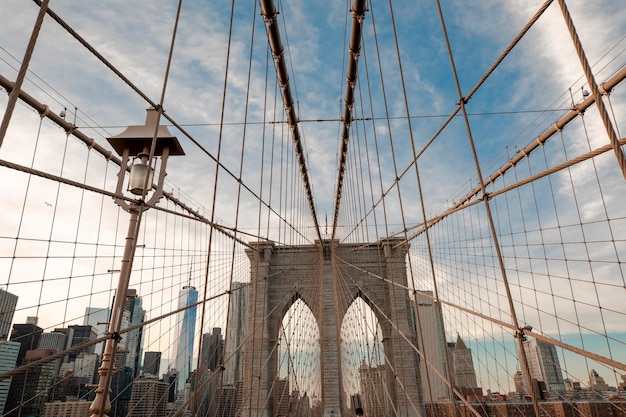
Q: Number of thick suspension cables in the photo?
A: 4